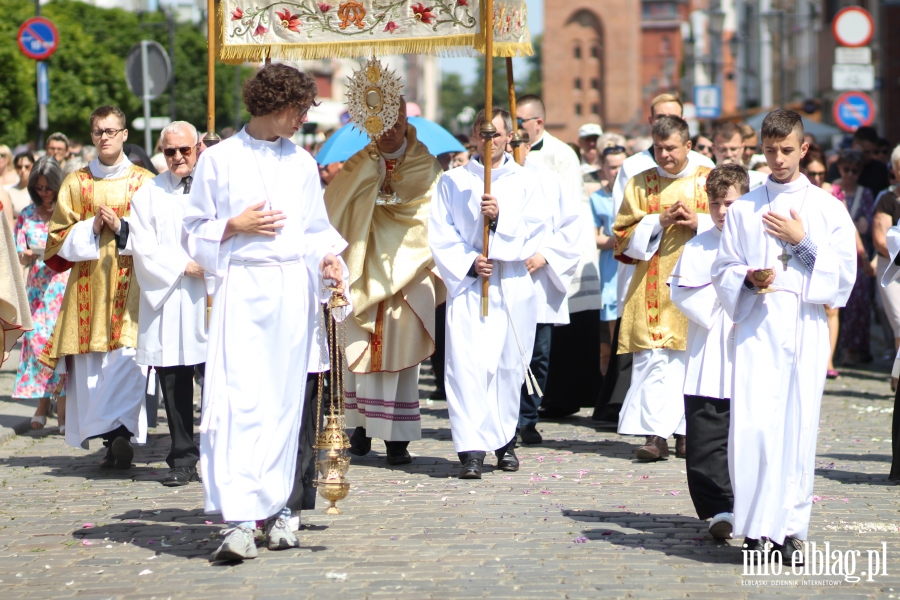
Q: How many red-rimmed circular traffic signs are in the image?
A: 3